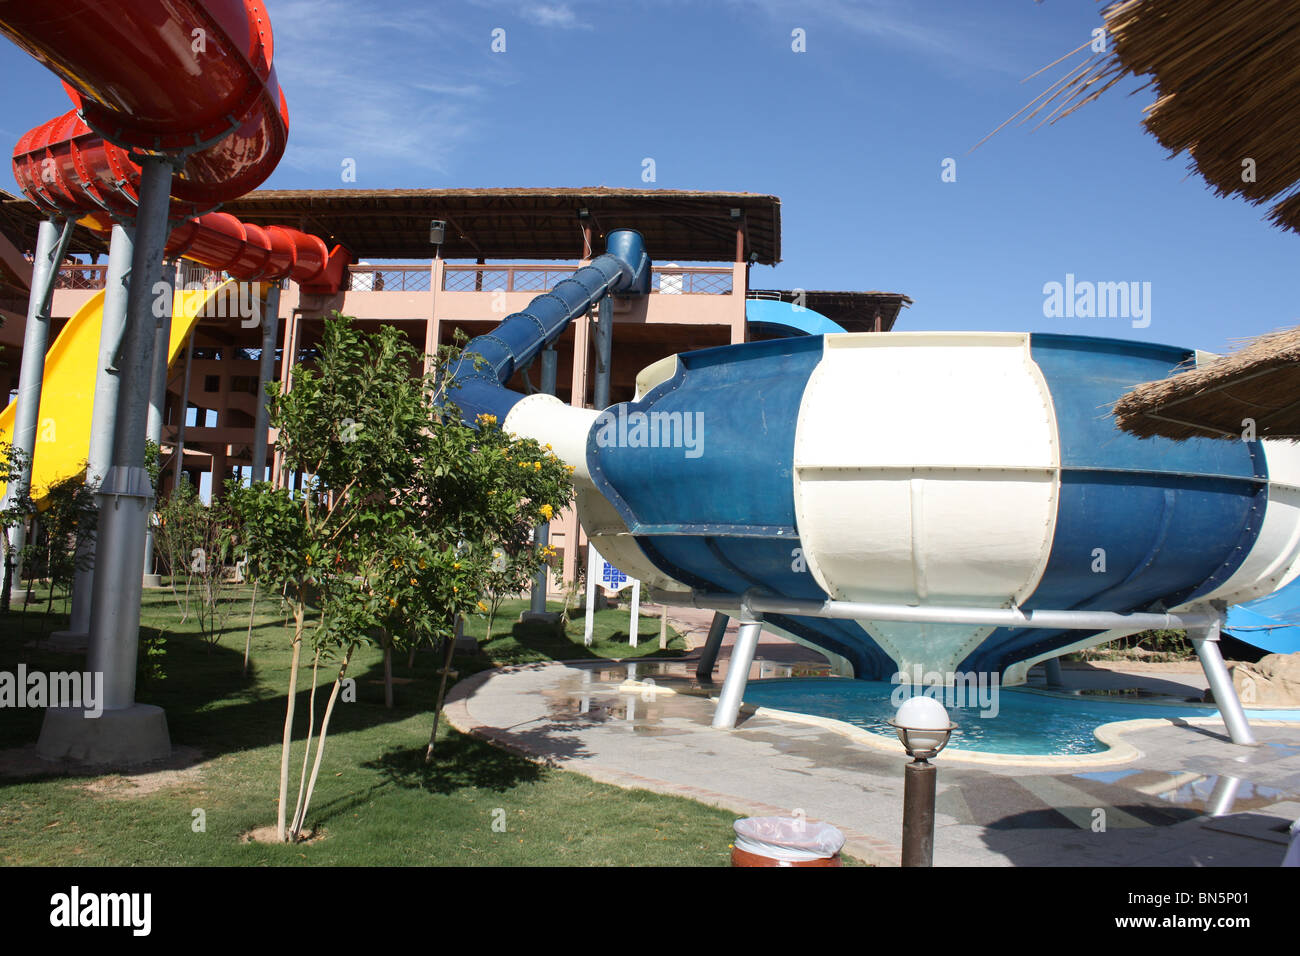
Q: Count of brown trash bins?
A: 1